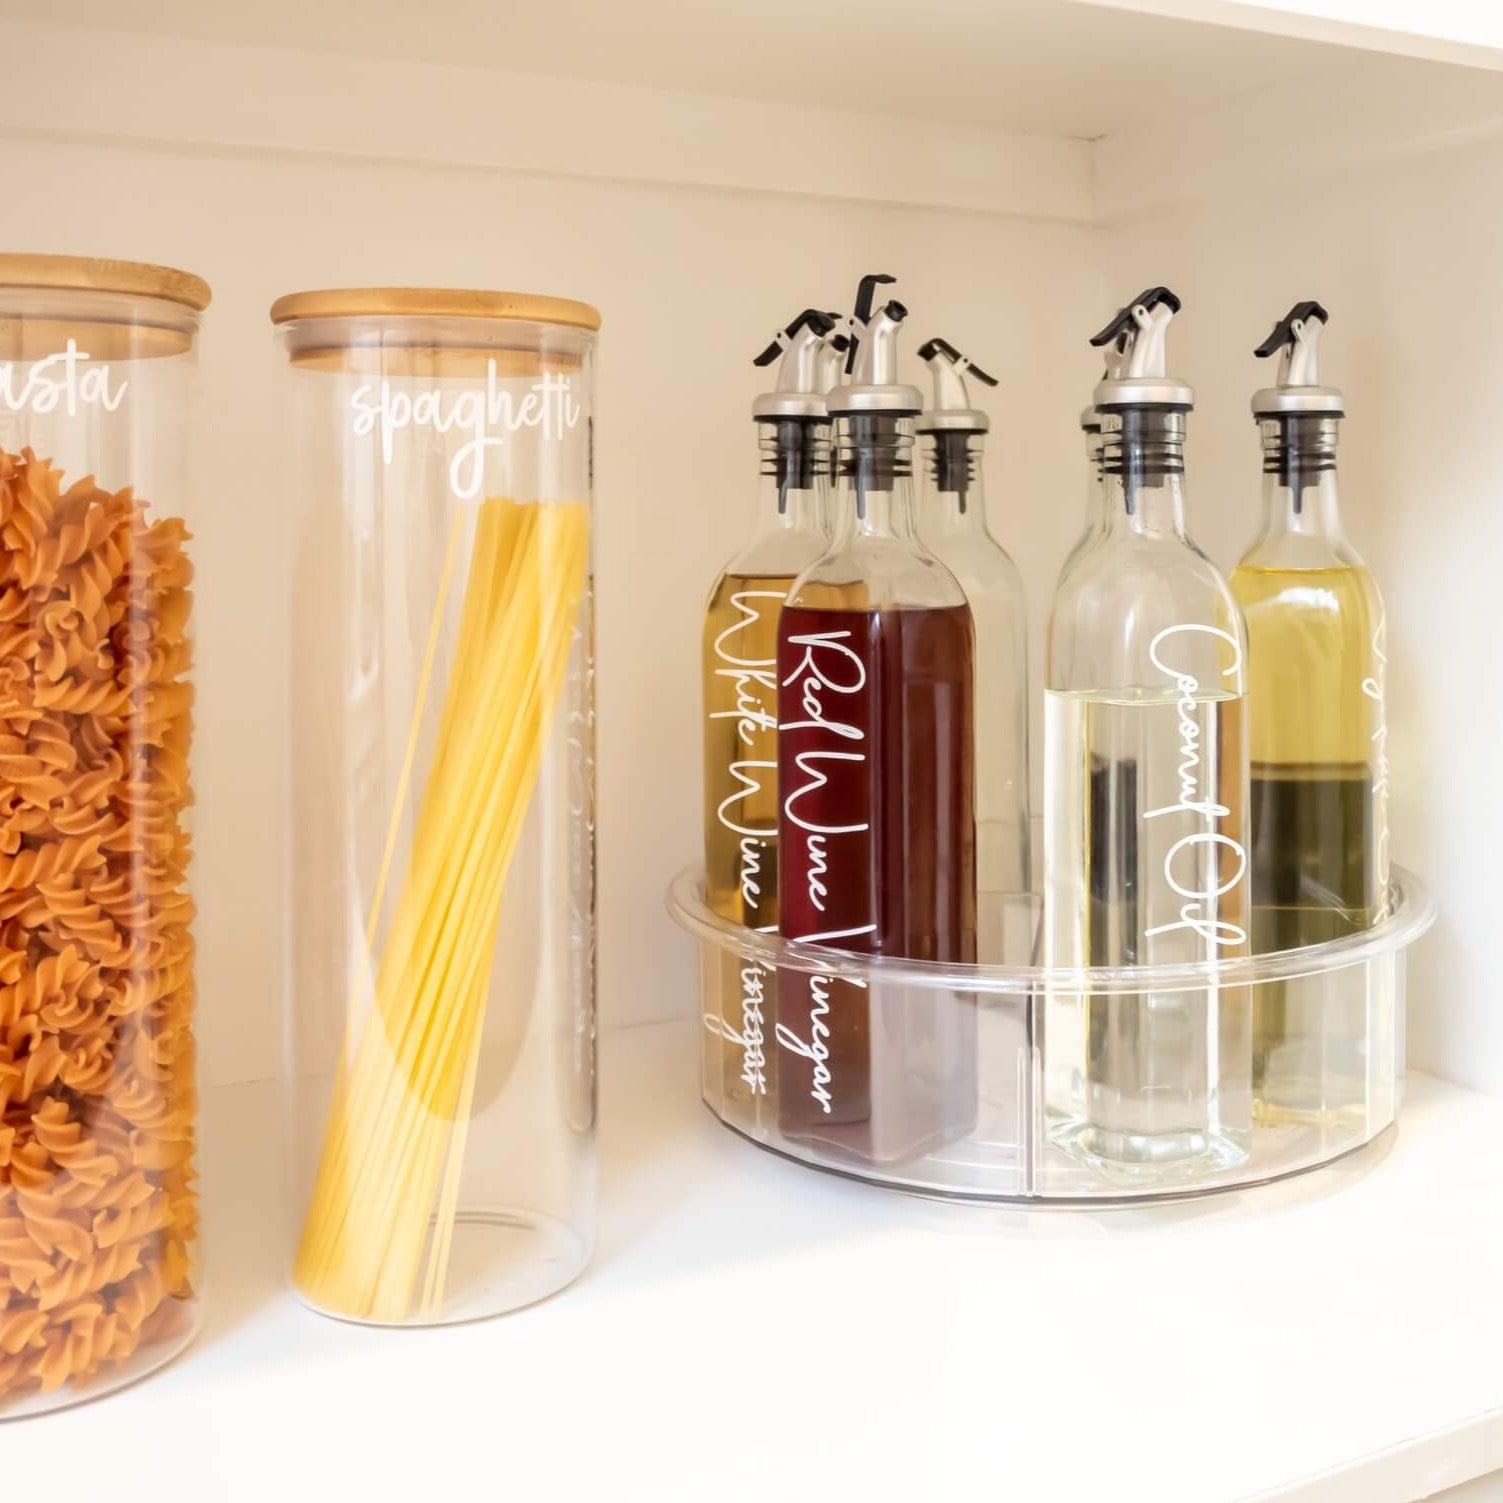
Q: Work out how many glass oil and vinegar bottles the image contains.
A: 7